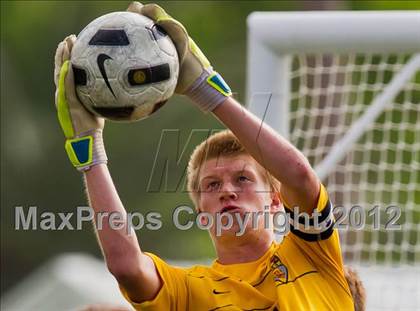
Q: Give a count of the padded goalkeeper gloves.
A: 2